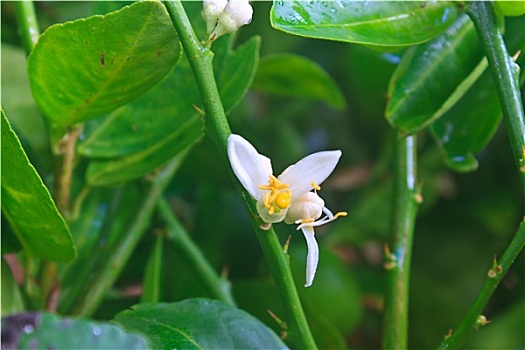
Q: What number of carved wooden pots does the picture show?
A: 0